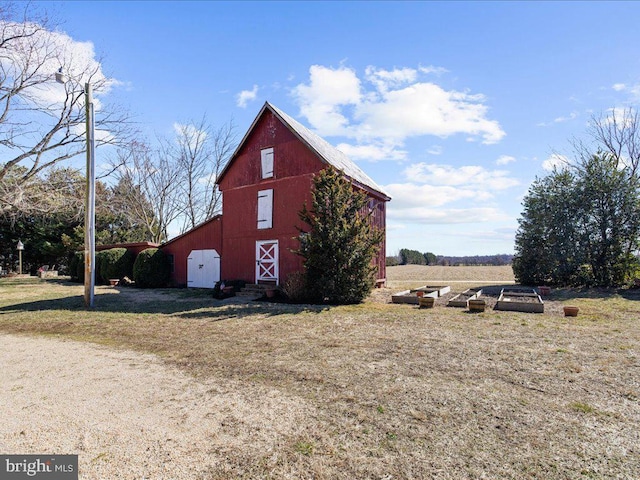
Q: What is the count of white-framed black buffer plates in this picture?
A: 0